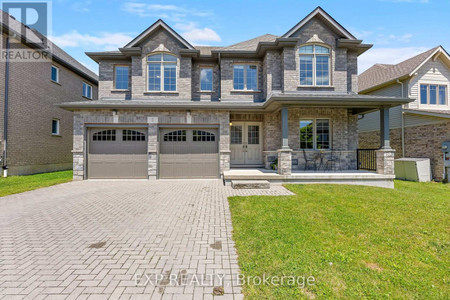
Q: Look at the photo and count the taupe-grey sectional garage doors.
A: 2